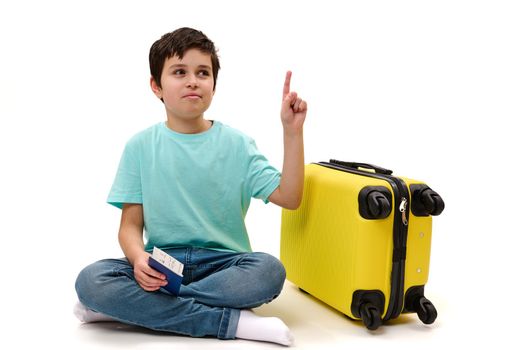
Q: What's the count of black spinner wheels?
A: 4